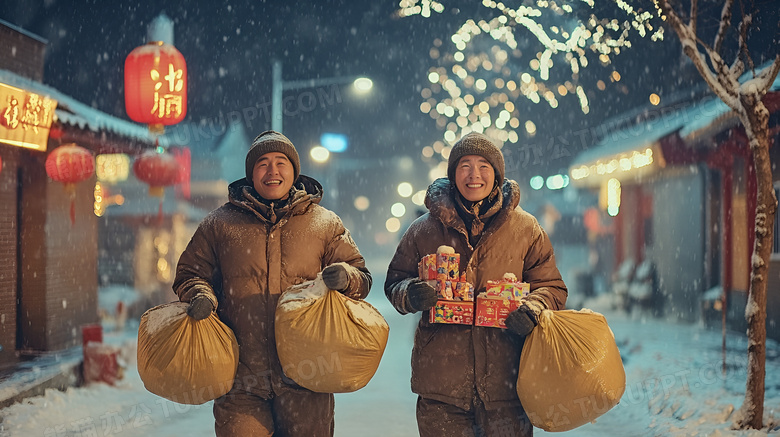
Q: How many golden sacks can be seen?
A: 3